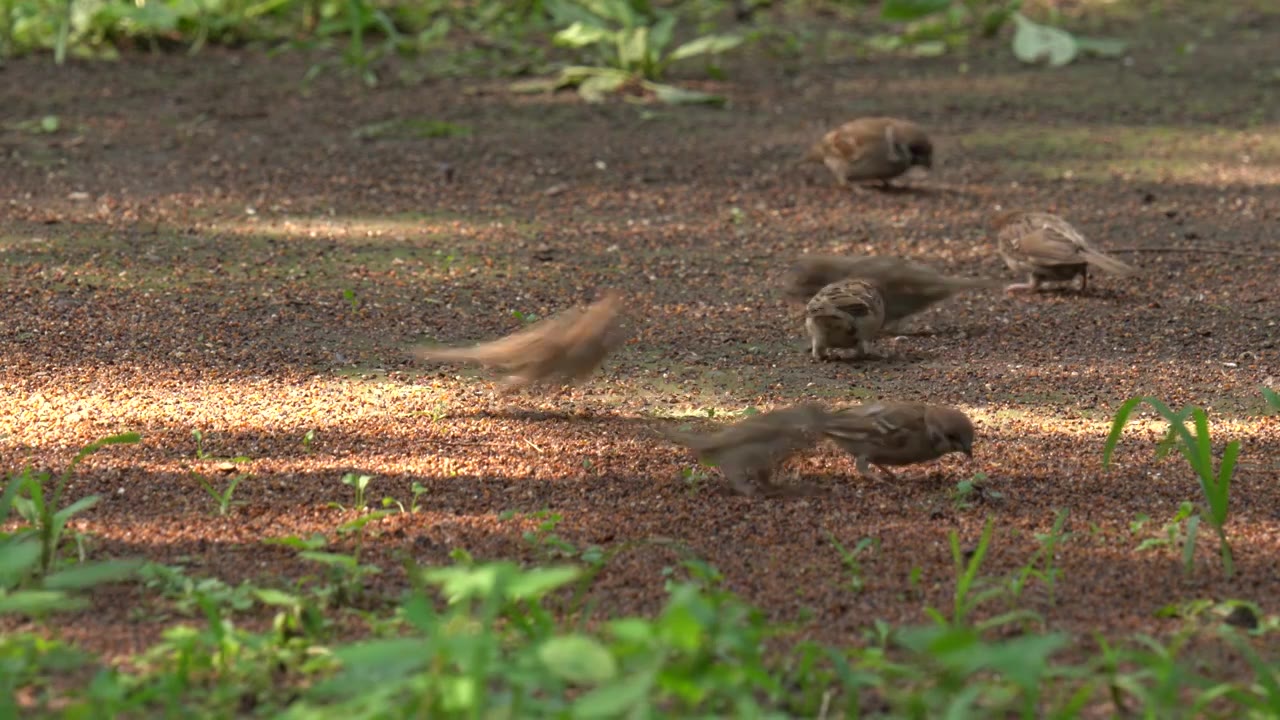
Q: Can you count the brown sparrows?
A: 7